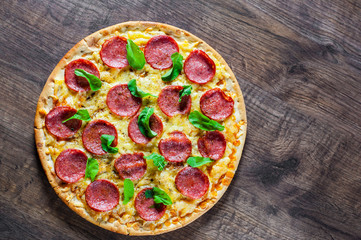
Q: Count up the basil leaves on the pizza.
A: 14